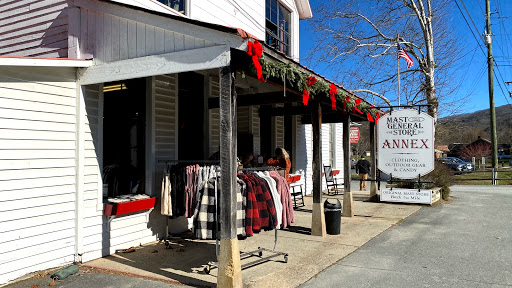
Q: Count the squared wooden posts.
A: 4